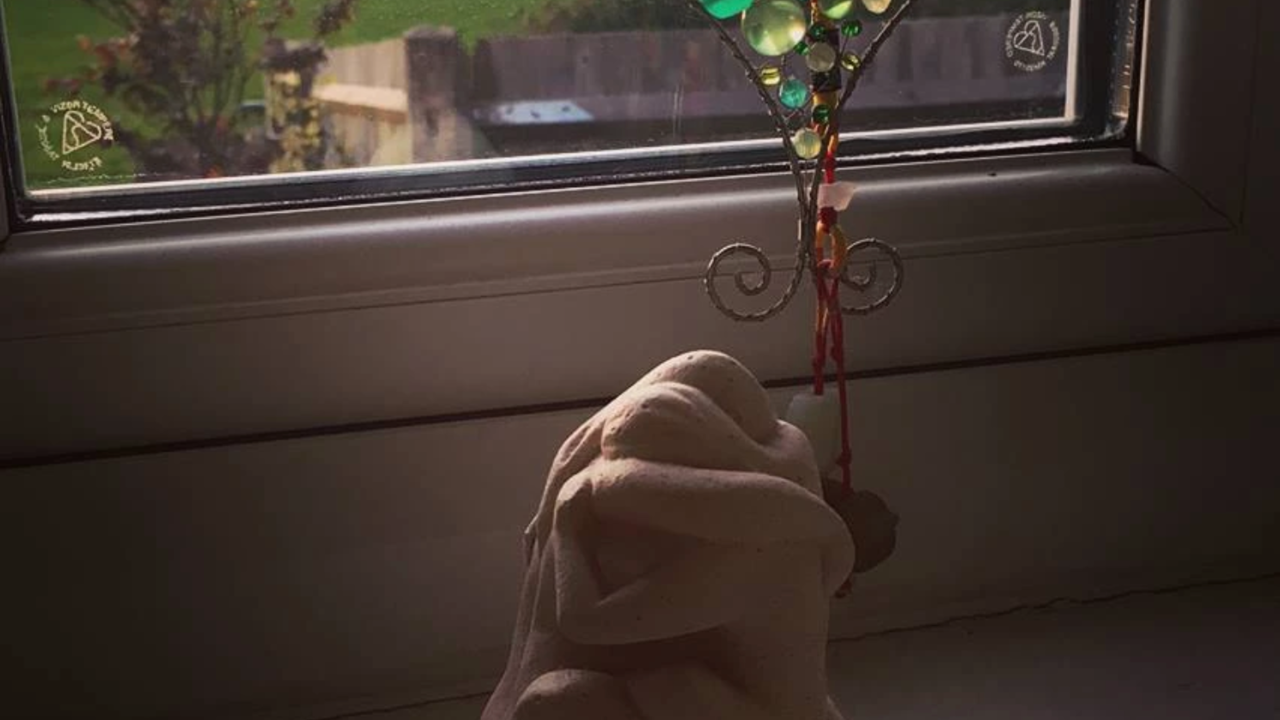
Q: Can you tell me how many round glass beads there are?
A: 13